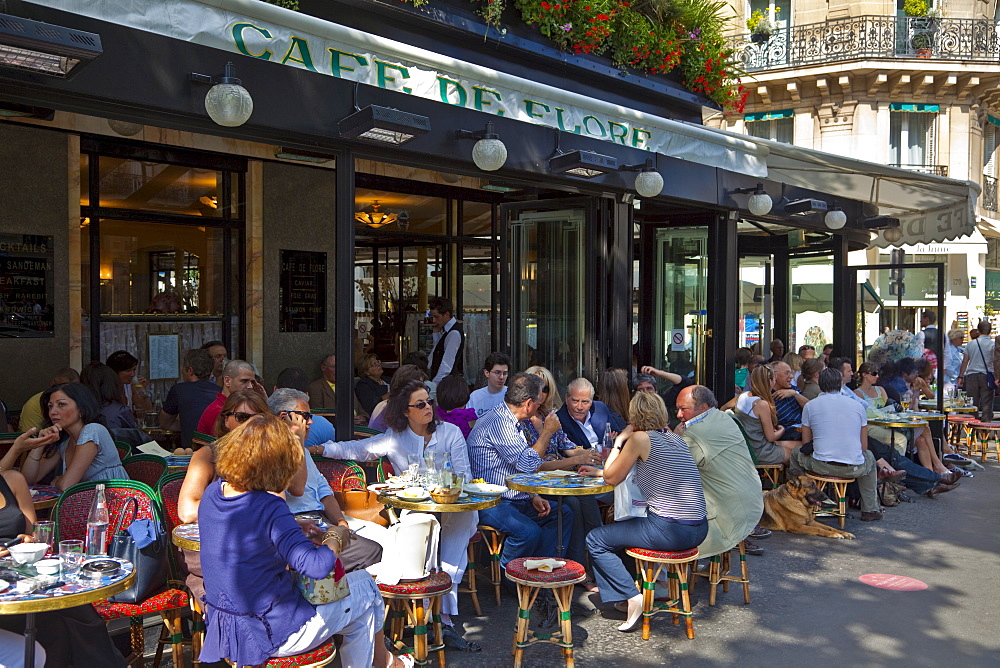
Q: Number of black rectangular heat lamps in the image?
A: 5